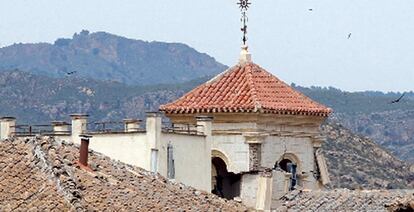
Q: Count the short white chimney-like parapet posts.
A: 6